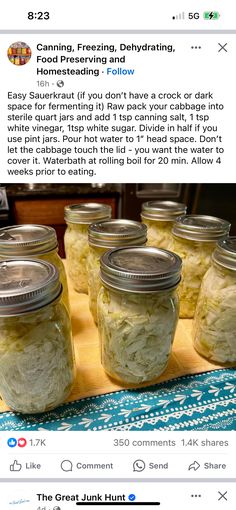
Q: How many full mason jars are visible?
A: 8